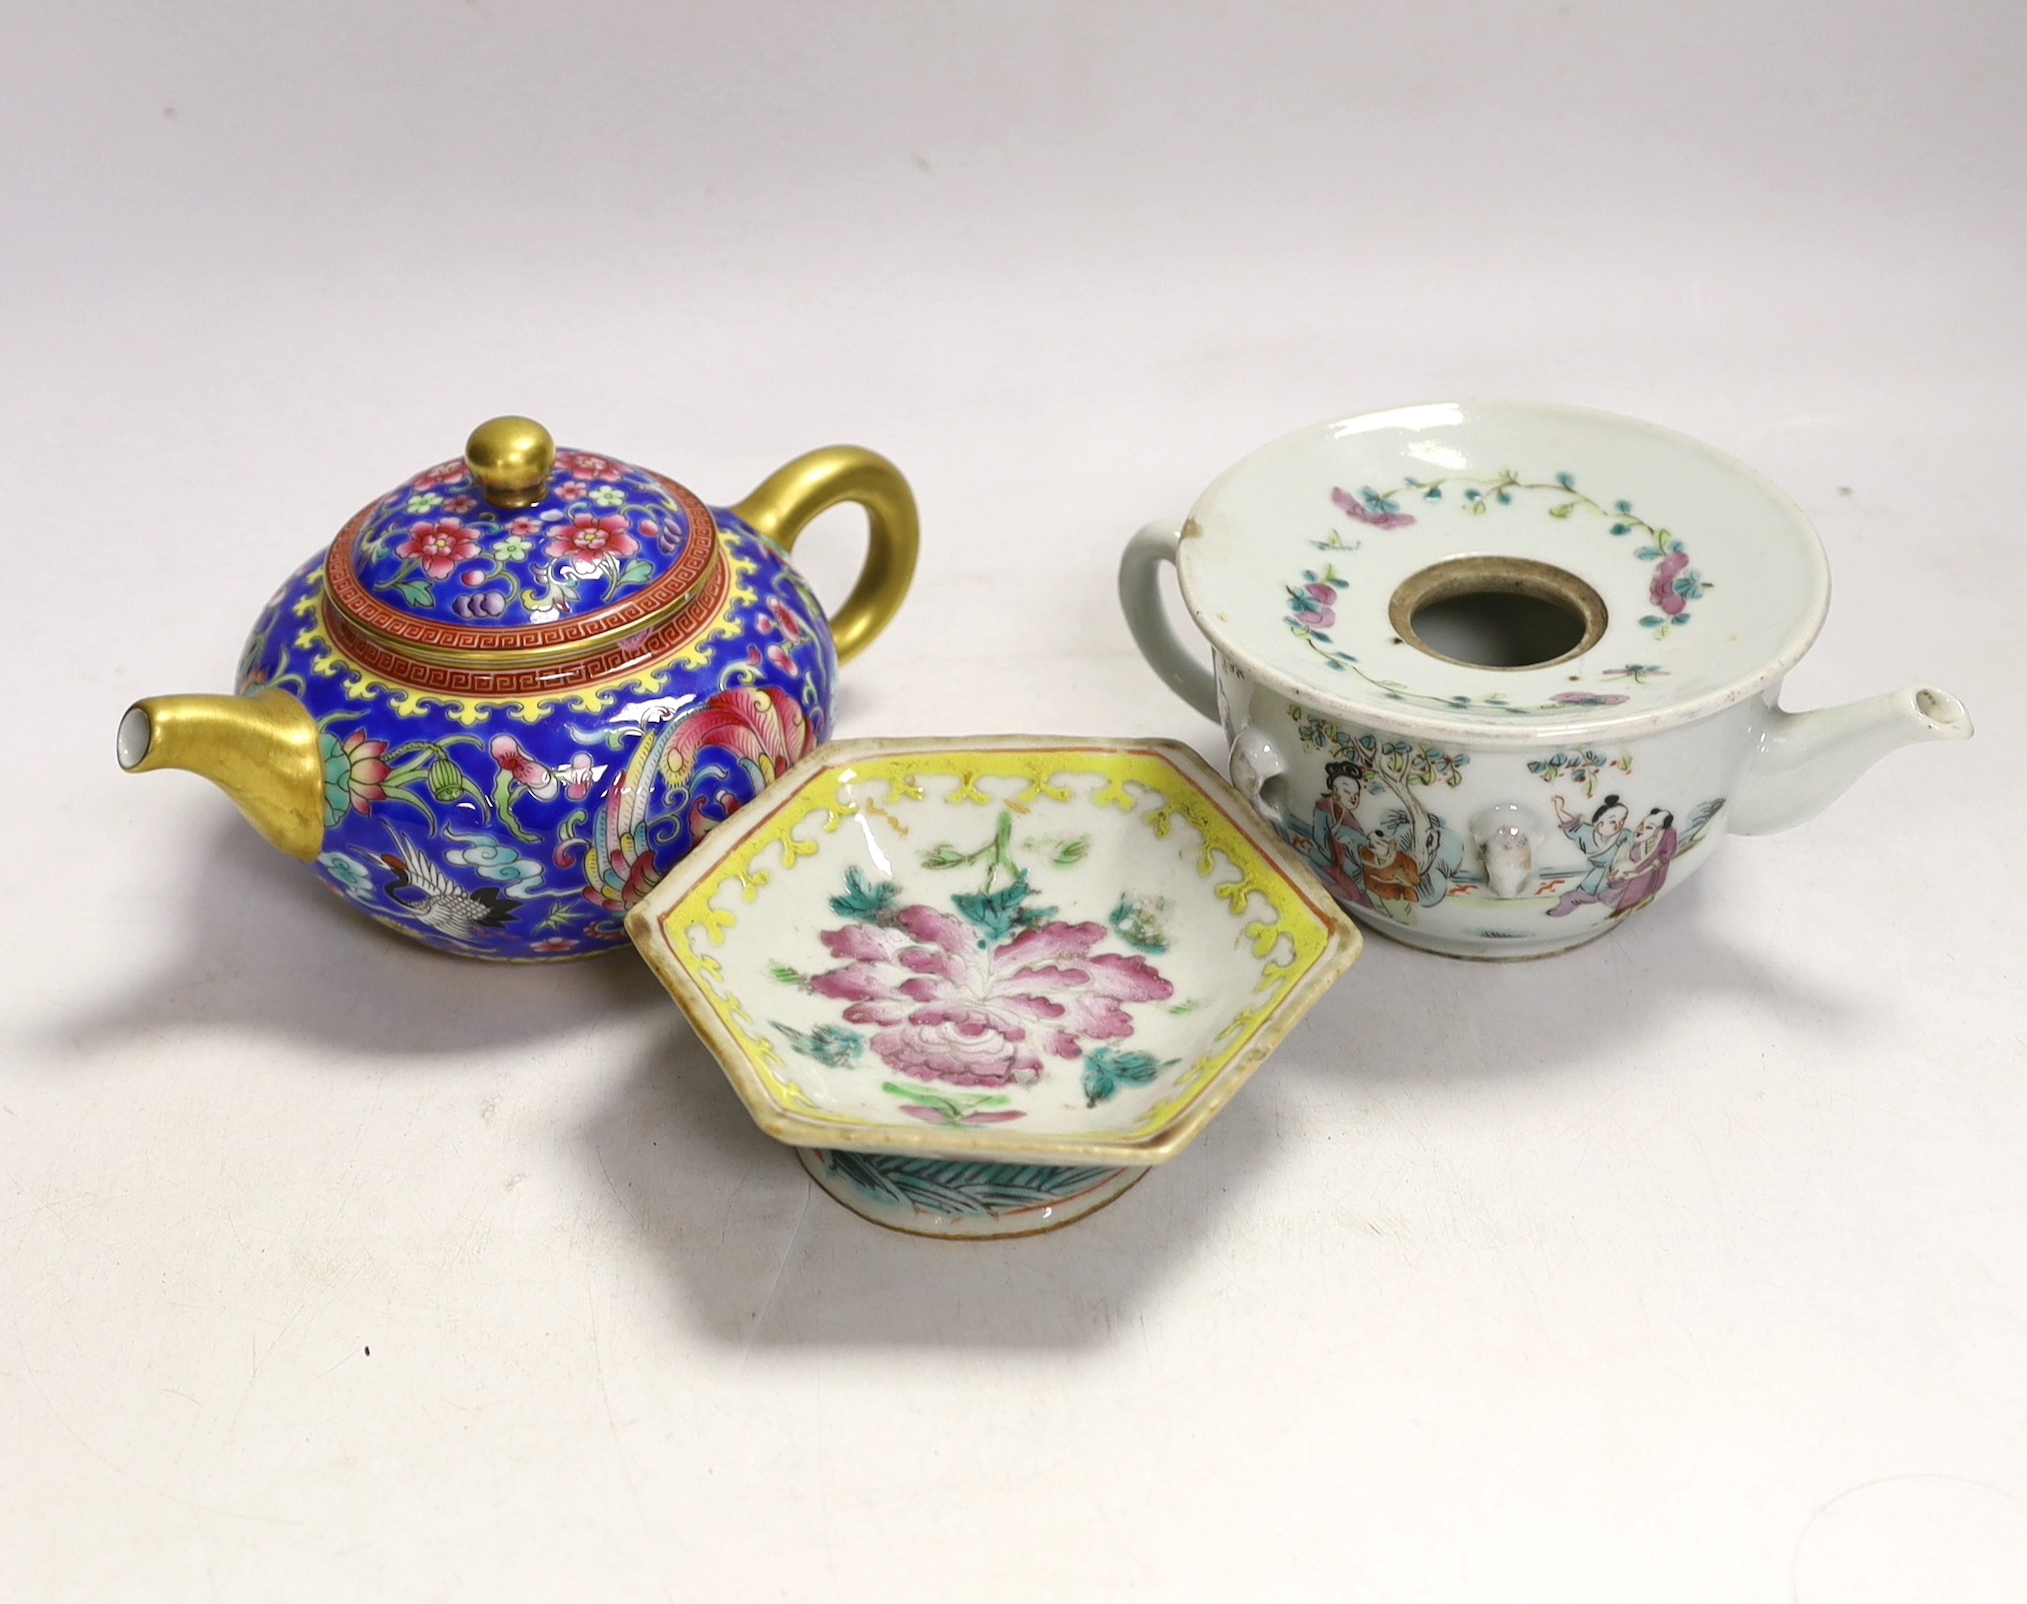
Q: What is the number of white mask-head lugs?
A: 2